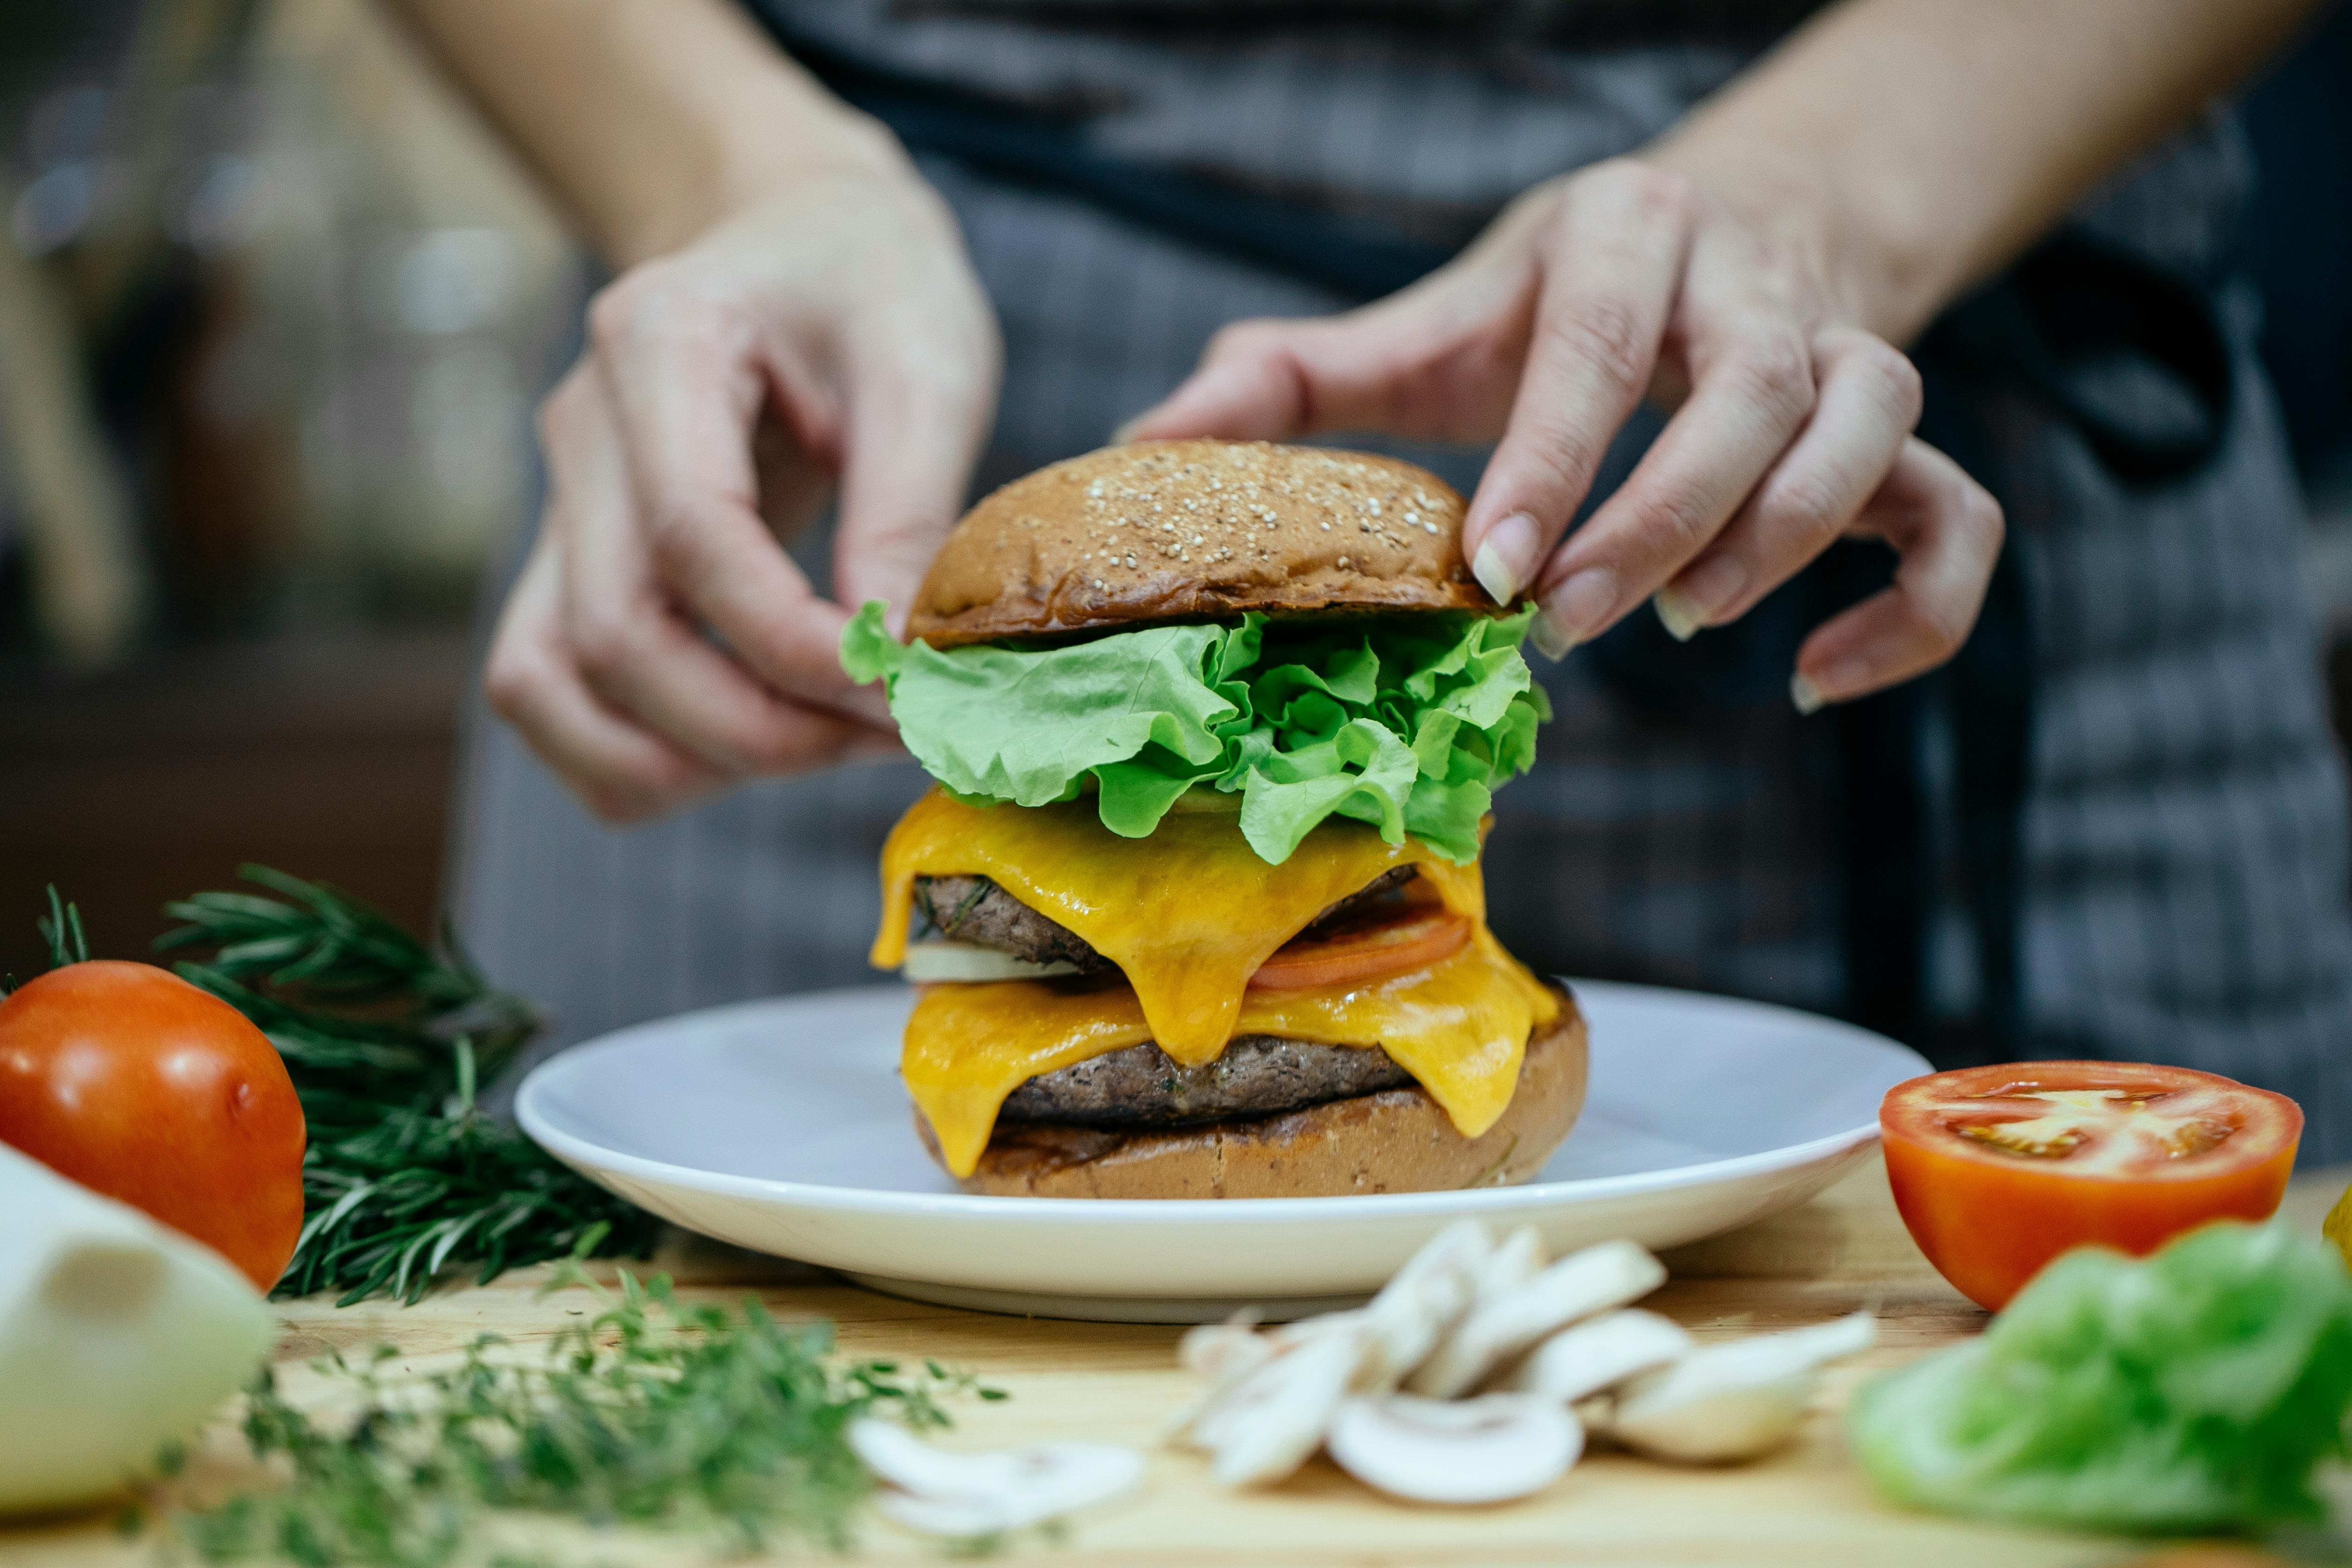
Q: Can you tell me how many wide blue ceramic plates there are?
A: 0